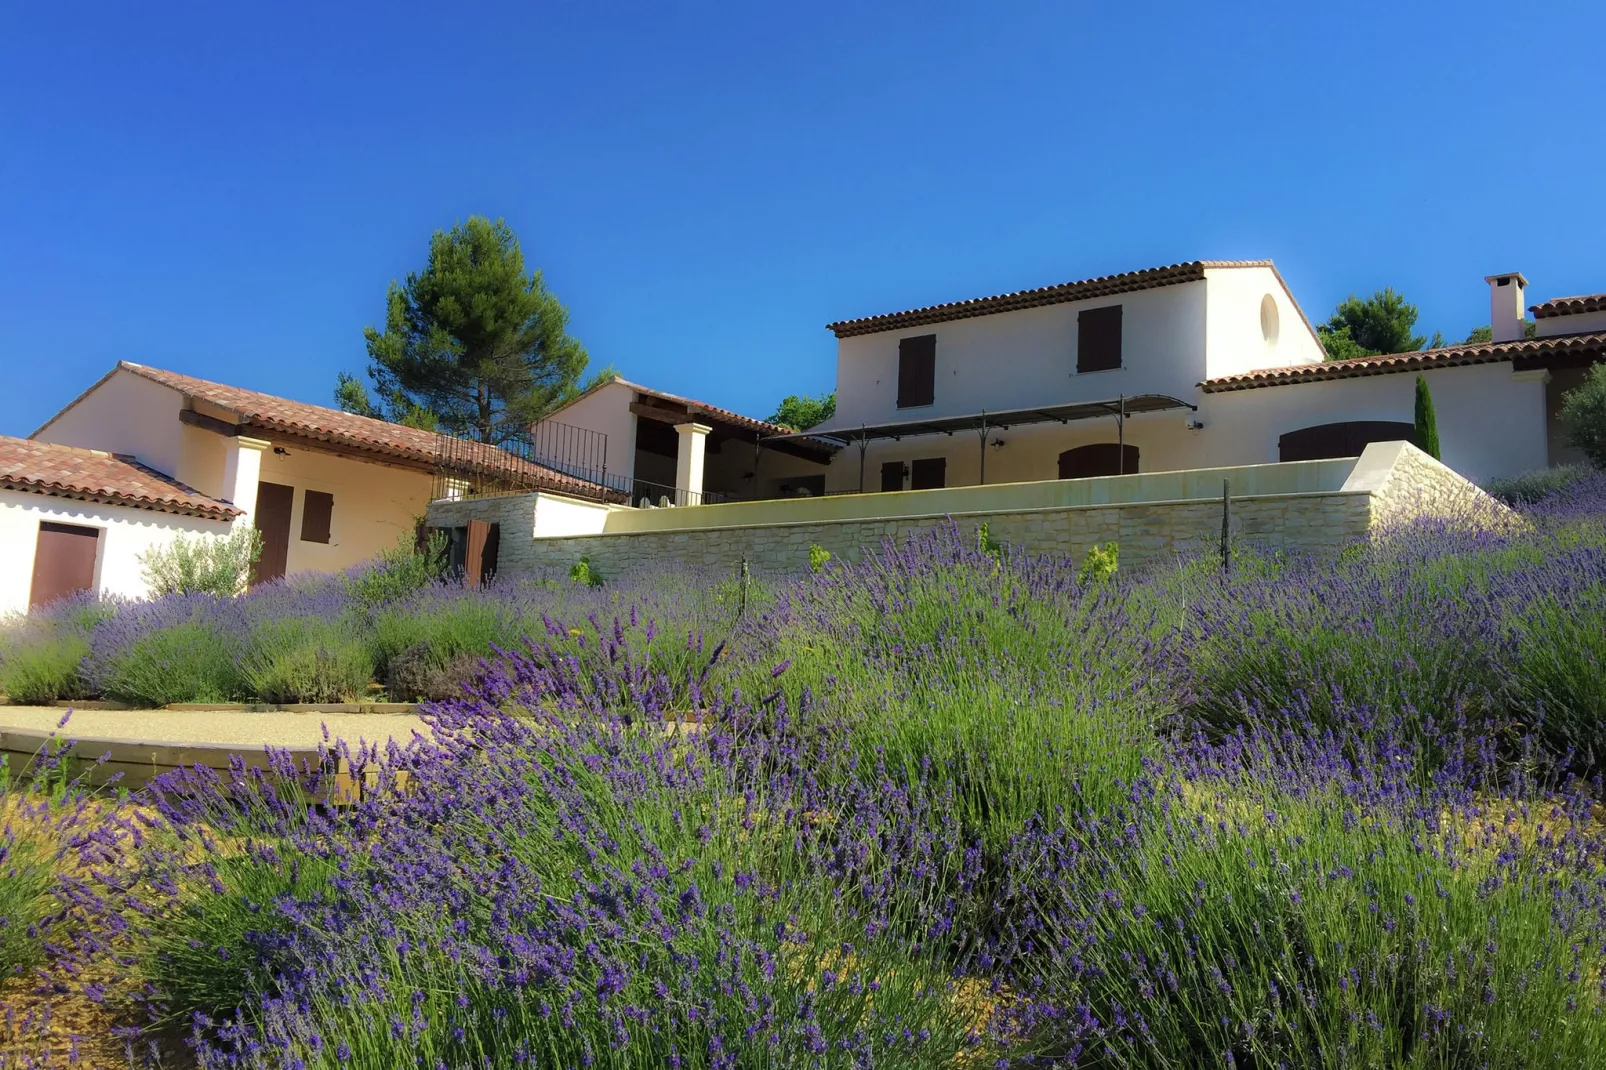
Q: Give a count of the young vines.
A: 4